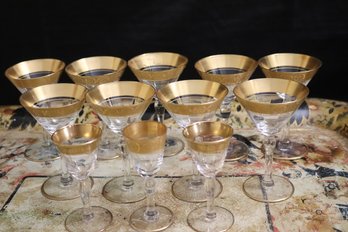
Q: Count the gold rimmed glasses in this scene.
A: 12